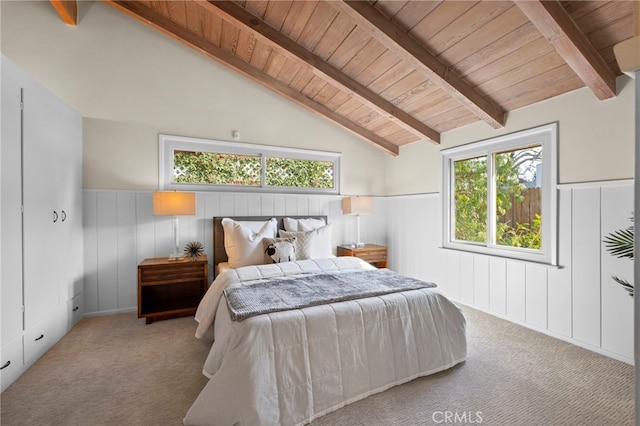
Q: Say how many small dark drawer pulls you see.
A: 3